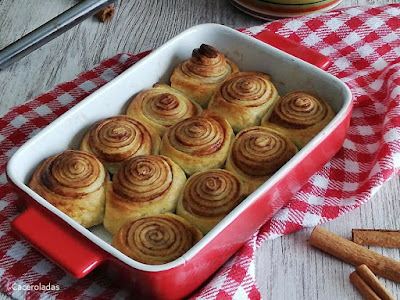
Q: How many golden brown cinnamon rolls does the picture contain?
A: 11